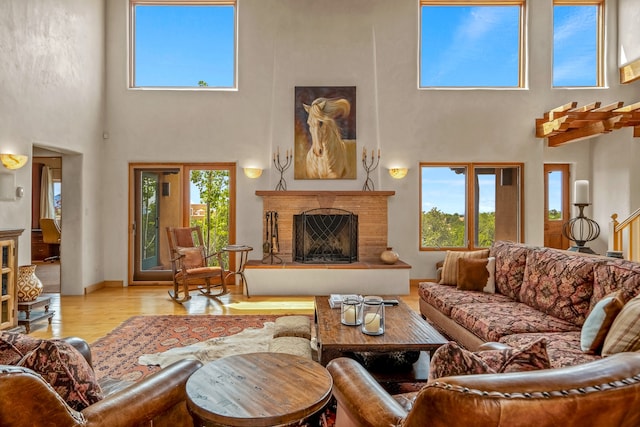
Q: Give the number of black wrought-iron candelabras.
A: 2